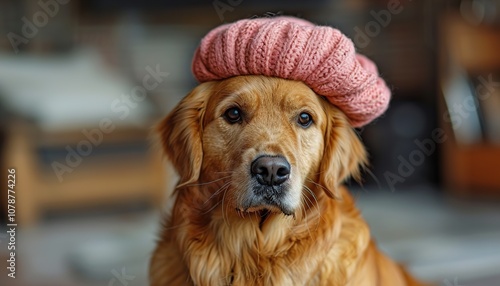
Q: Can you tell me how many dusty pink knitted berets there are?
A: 1